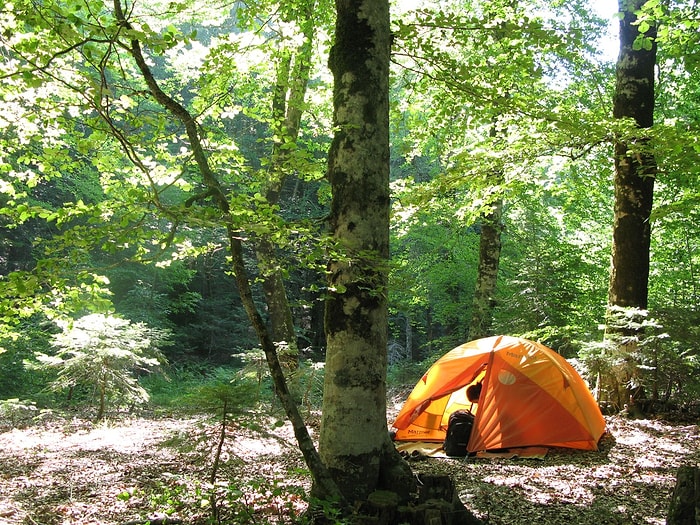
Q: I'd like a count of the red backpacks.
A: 0